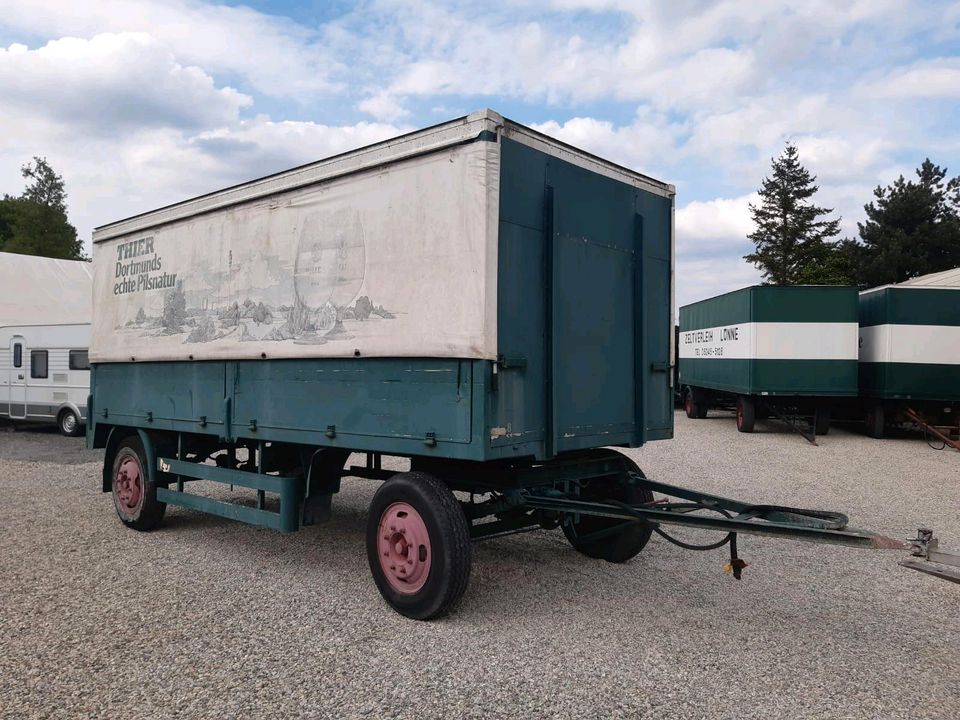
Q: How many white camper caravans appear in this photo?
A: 1